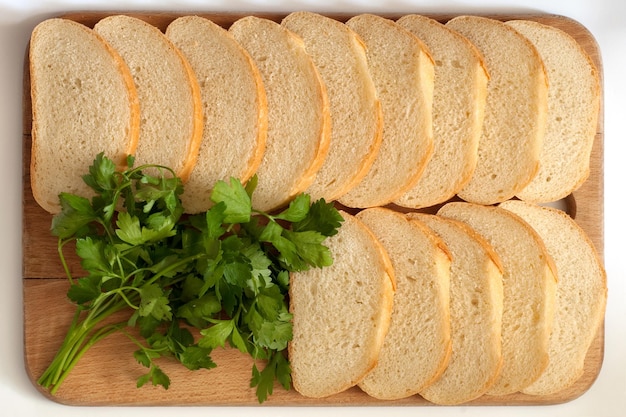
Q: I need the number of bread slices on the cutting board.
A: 14